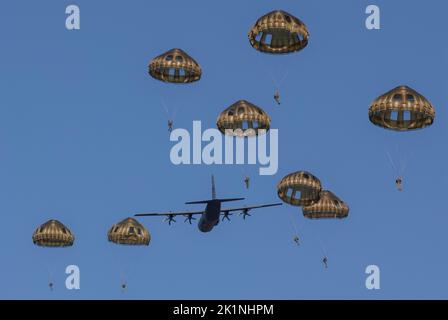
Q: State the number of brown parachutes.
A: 8